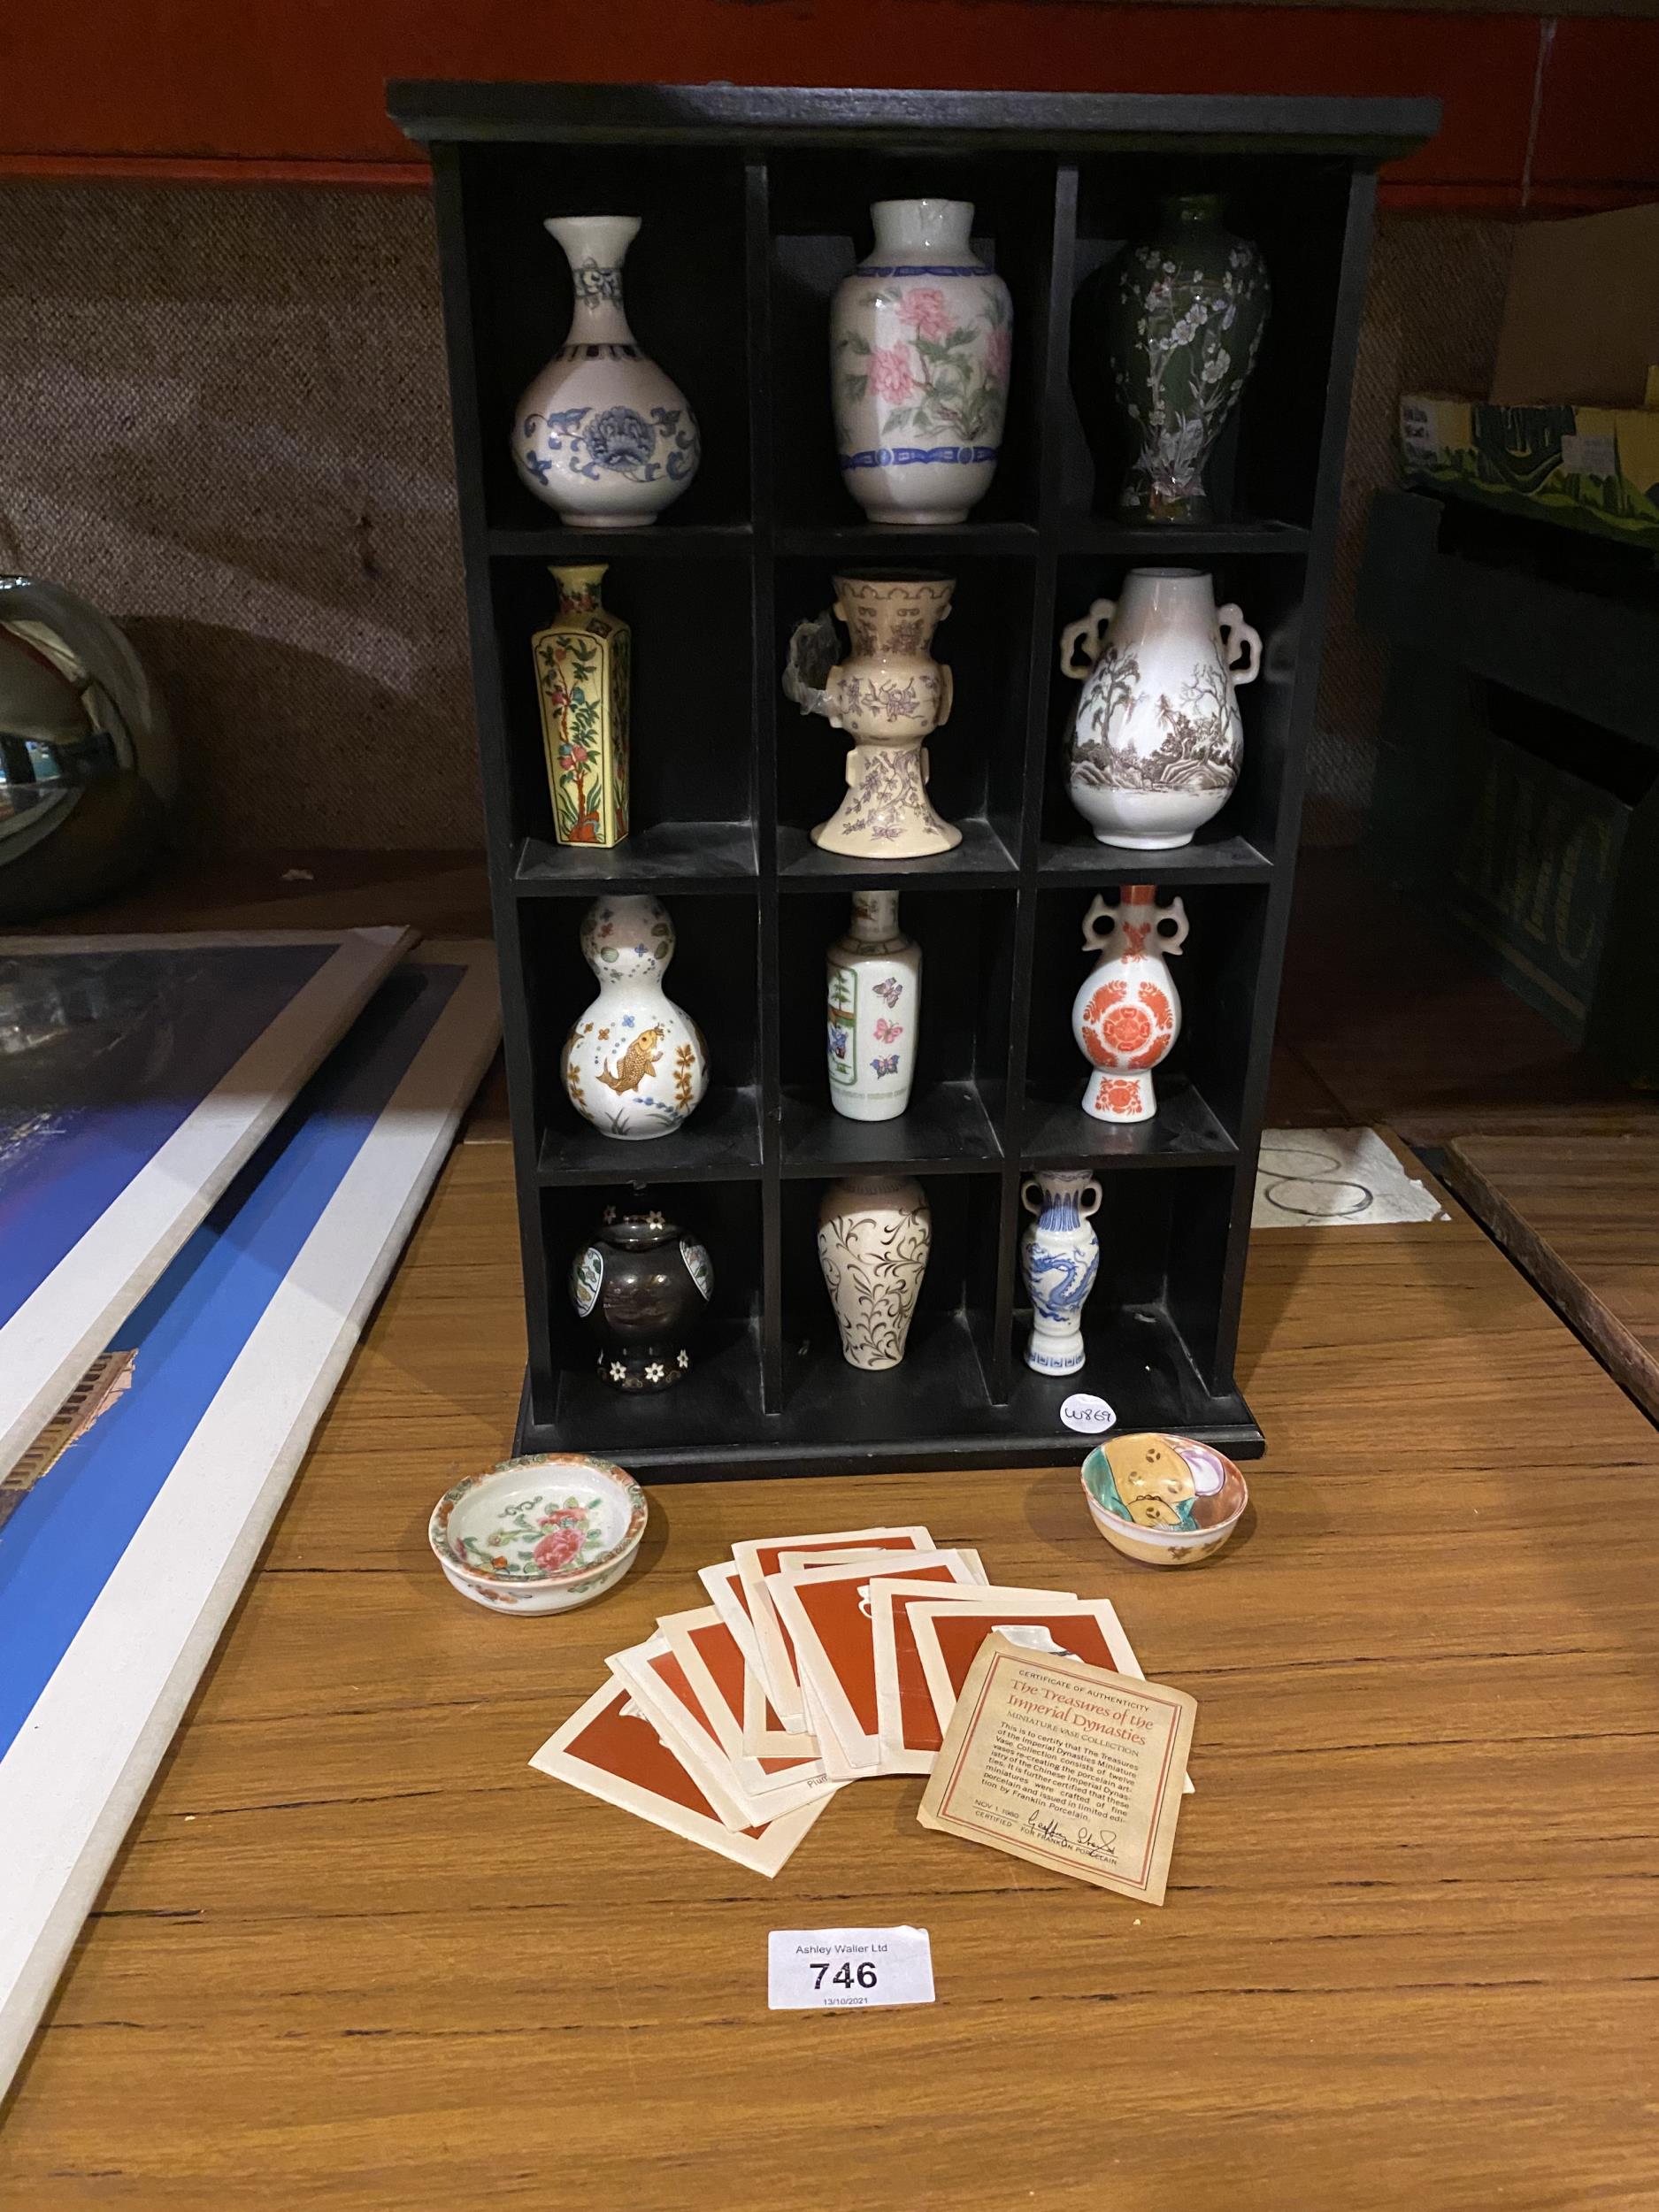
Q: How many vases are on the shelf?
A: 12